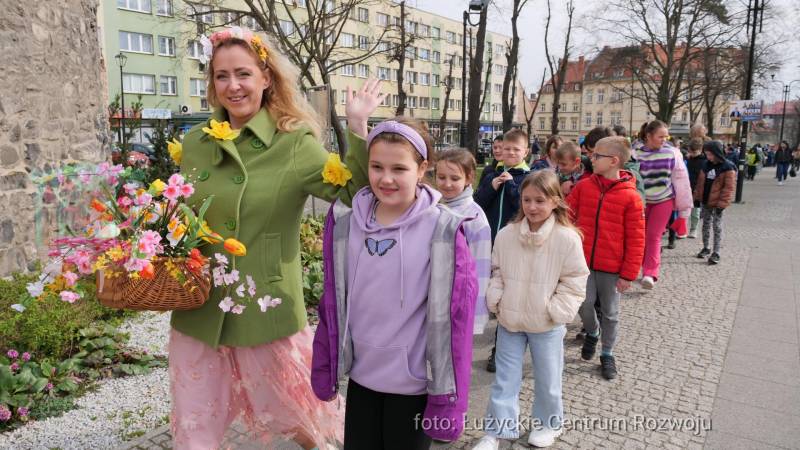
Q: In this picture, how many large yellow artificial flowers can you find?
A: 3